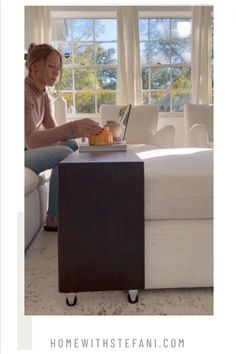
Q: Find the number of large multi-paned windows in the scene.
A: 2